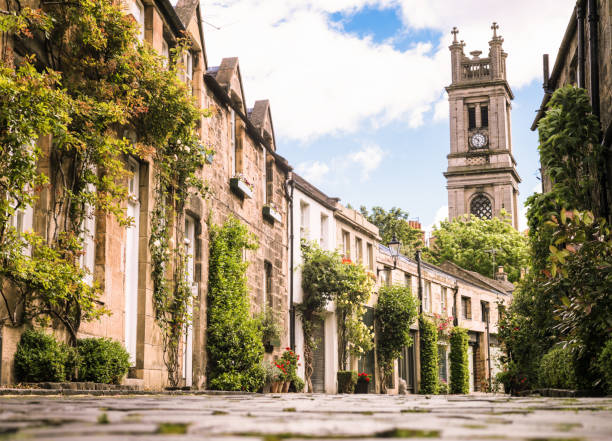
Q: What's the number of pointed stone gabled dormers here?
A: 3